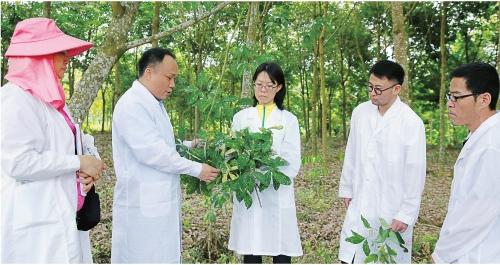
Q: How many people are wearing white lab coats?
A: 5